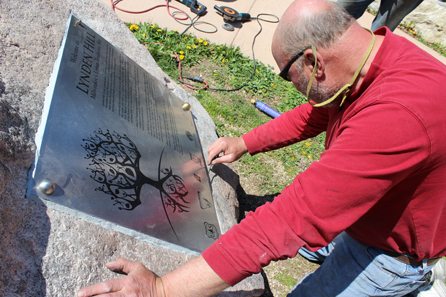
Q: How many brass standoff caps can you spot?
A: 2